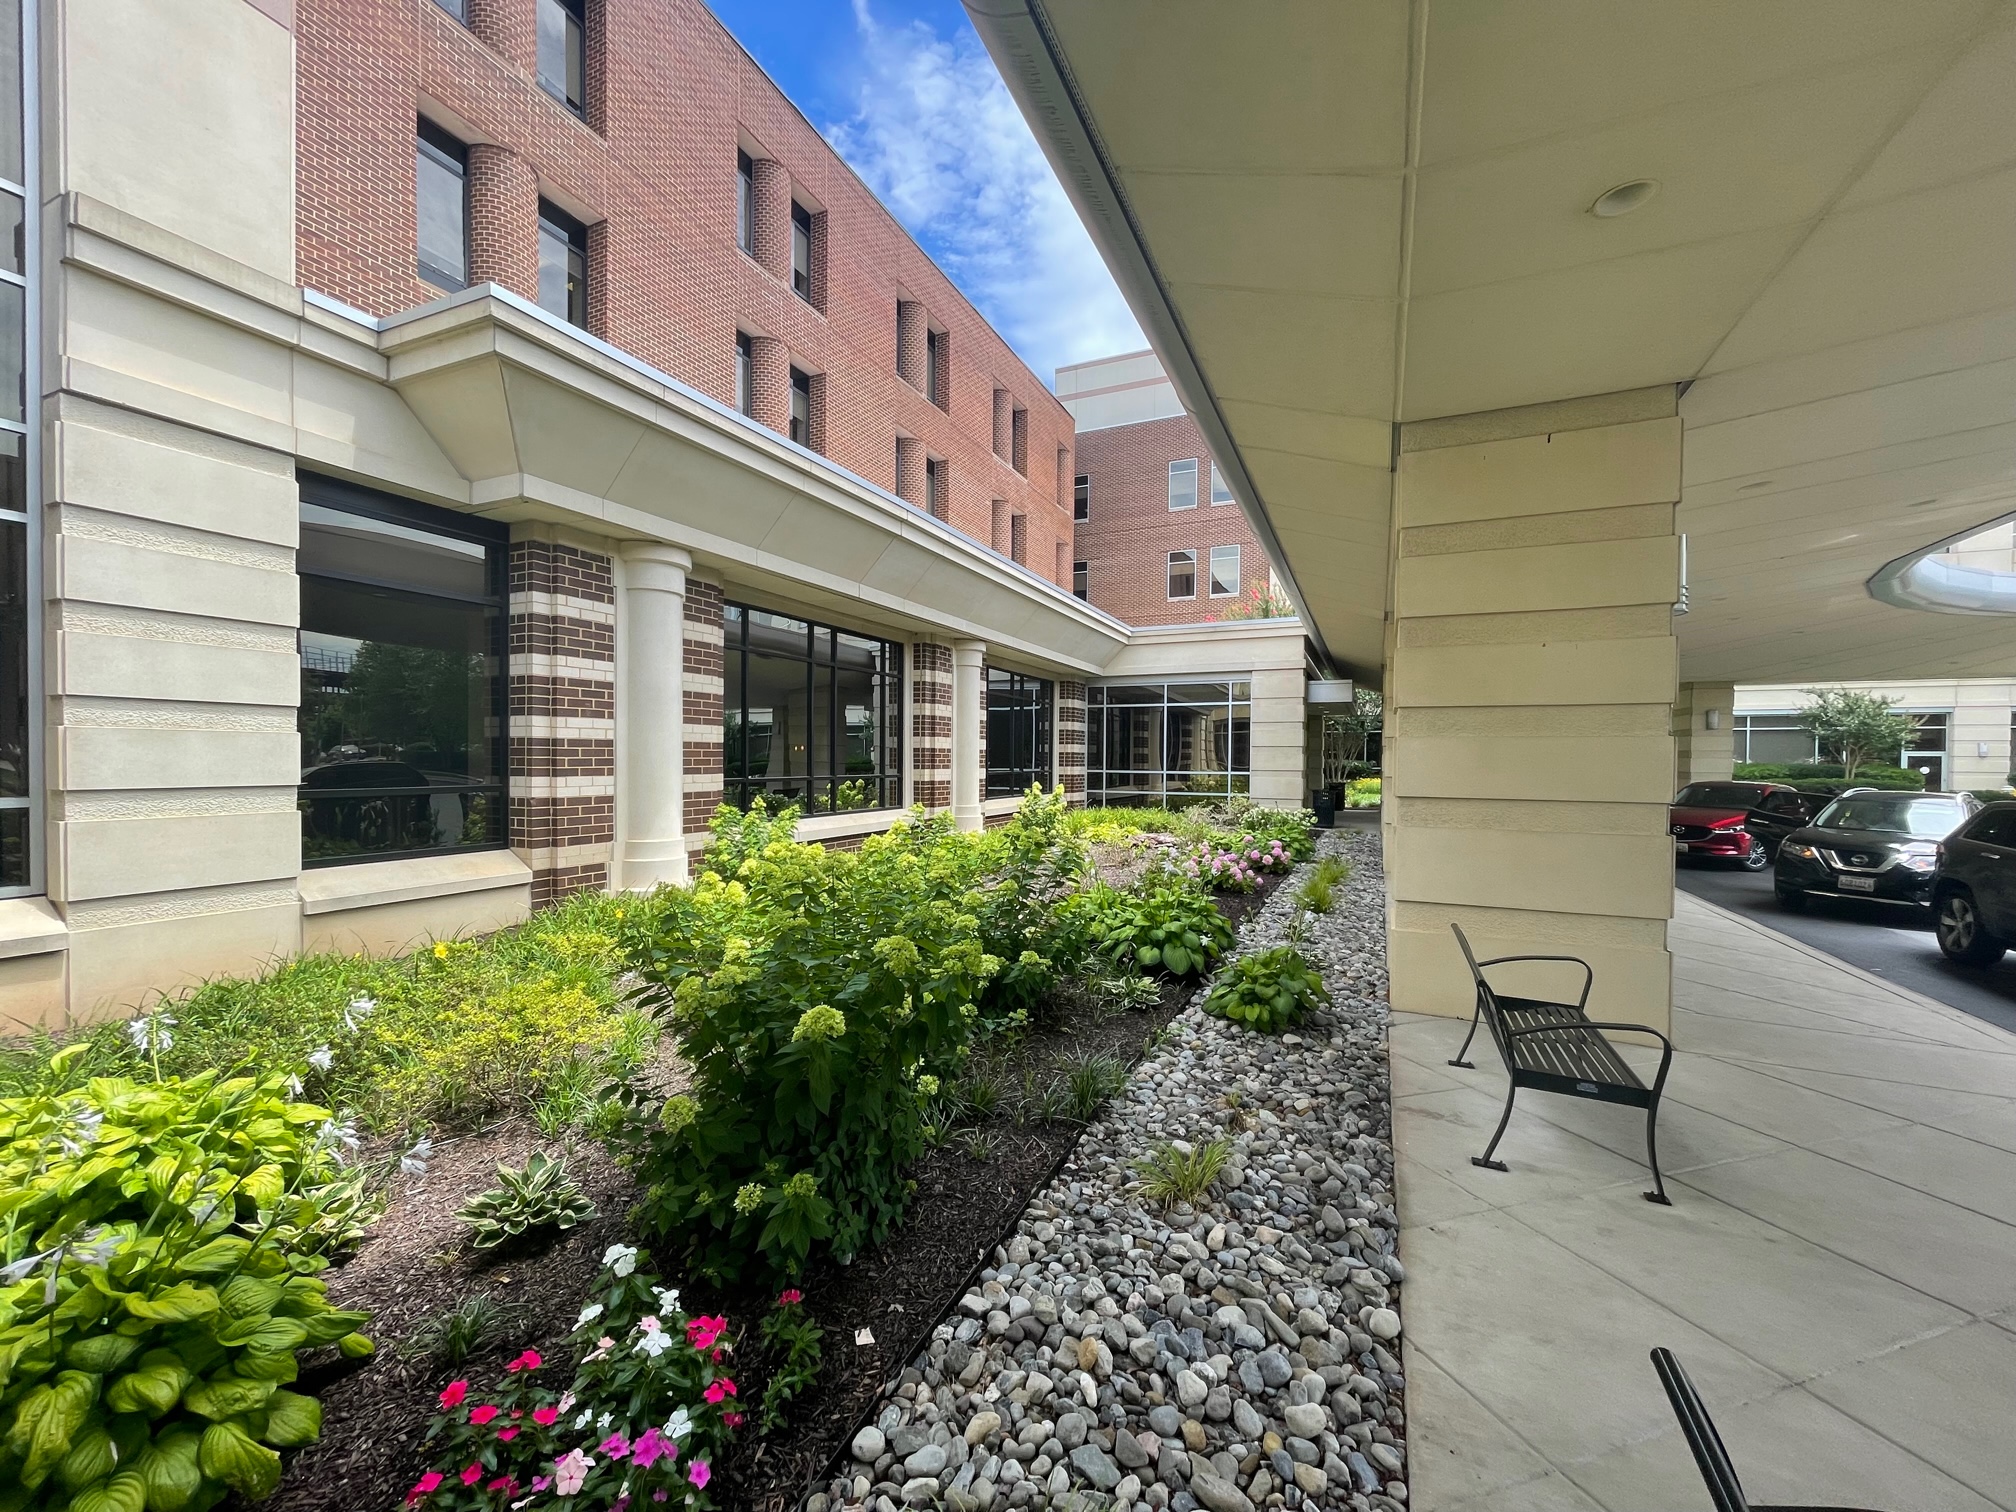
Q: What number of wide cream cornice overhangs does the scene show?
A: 1